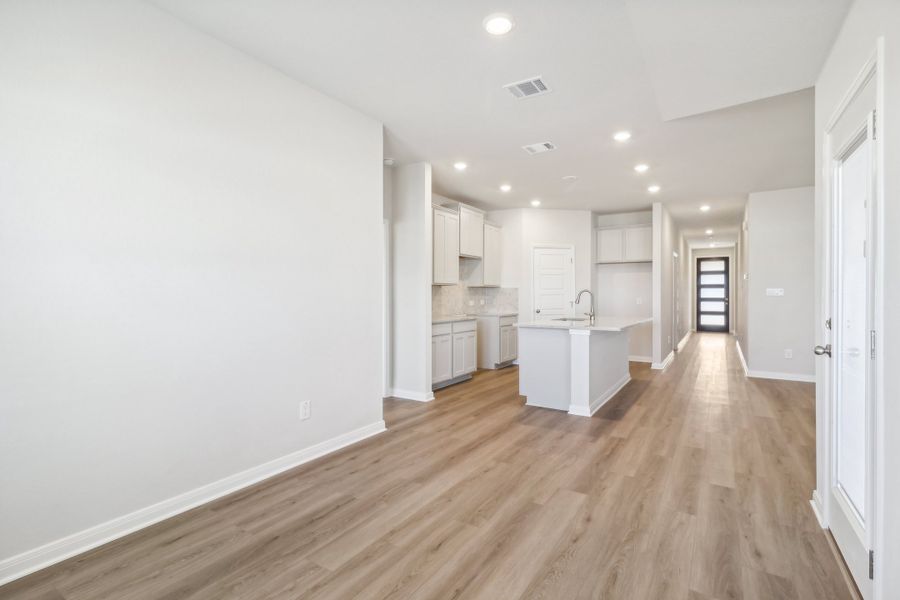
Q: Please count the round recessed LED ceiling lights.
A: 10